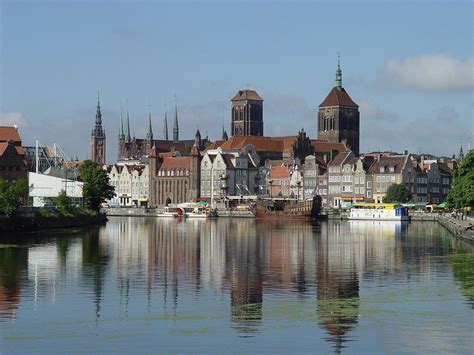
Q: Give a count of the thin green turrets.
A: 5